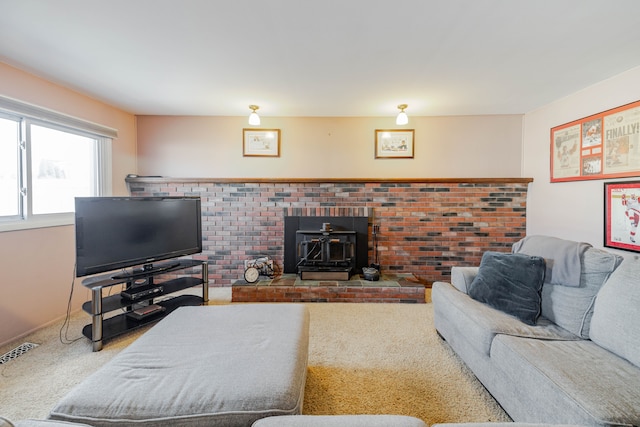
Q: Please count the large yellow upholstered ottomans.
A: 0